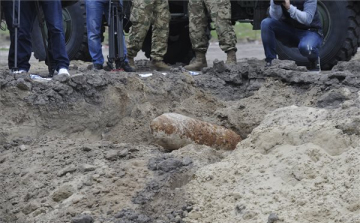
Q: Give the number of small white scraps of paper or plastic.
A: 4